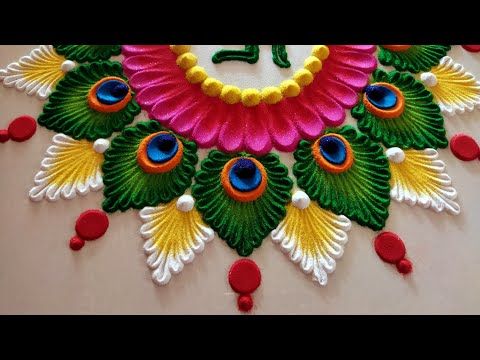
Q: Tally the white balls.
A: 6